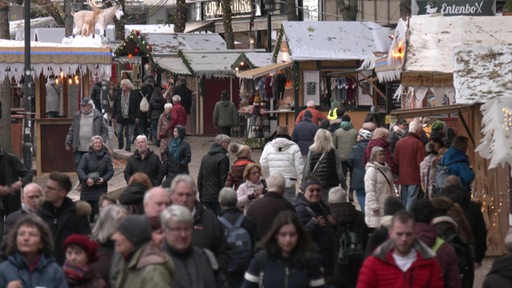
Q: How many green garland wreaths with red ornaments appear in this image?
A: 1